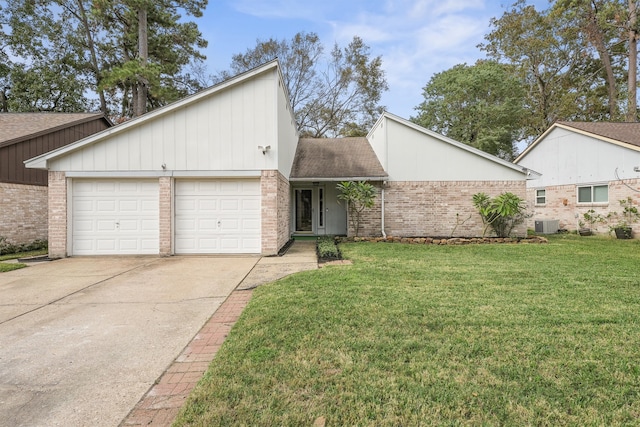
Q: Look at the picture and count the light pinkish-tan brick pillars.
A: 3